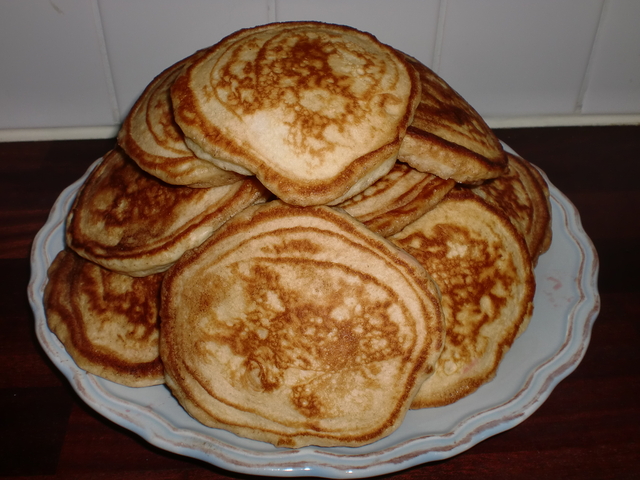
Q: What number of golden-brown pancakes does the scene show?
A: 9